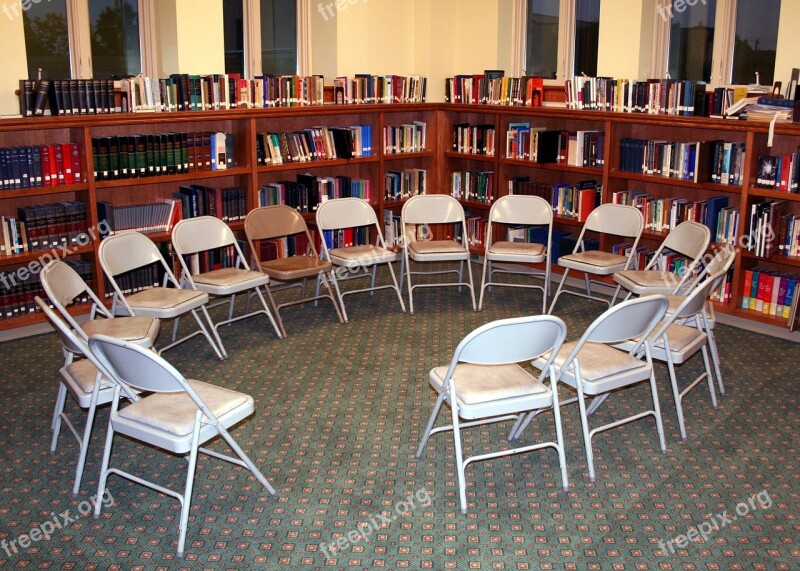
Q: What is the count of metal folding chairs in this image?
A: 15